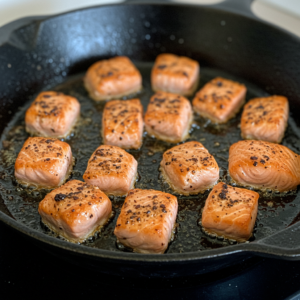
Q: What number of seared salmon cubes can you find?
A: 14